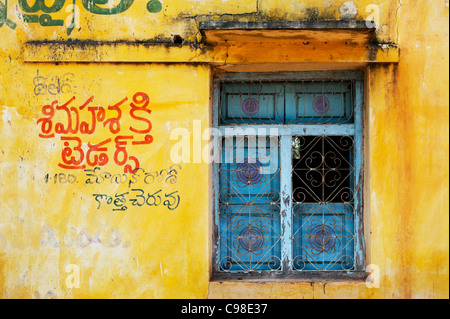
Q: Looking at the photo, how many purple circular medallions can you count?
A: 5